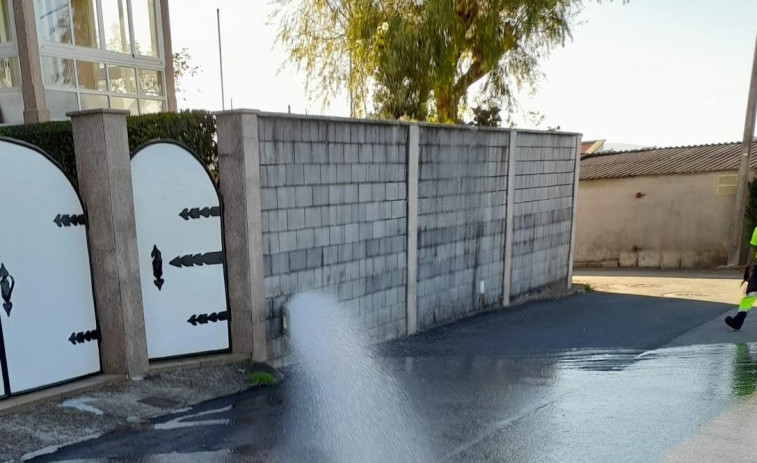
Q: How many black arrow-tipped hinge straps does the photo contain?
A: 5